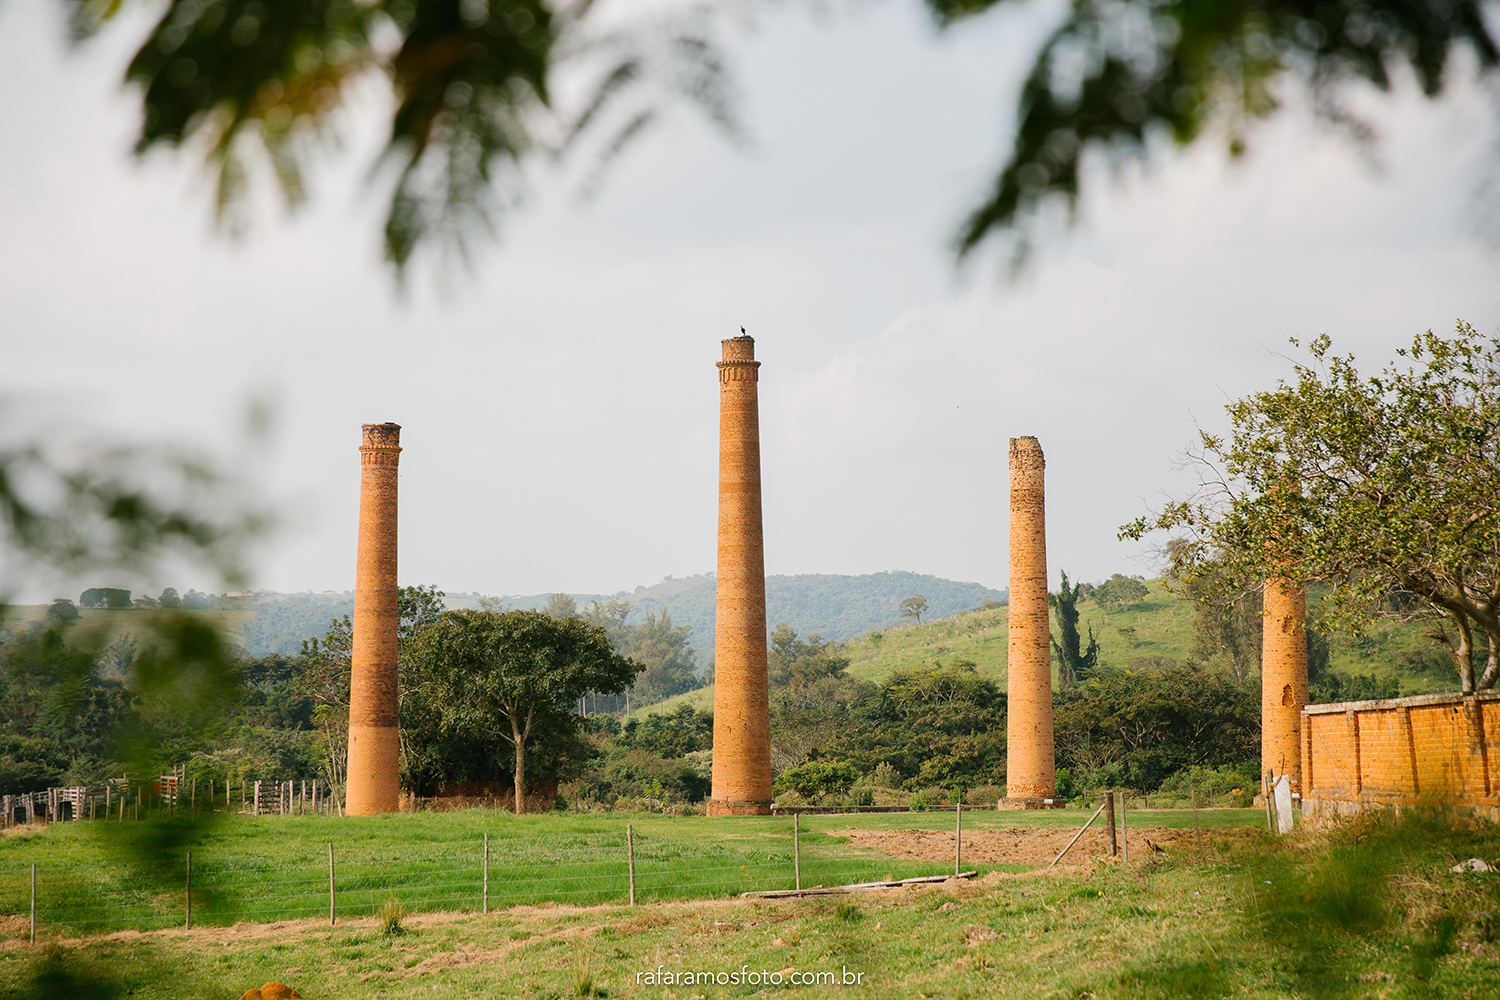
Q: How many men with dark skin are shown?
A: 0